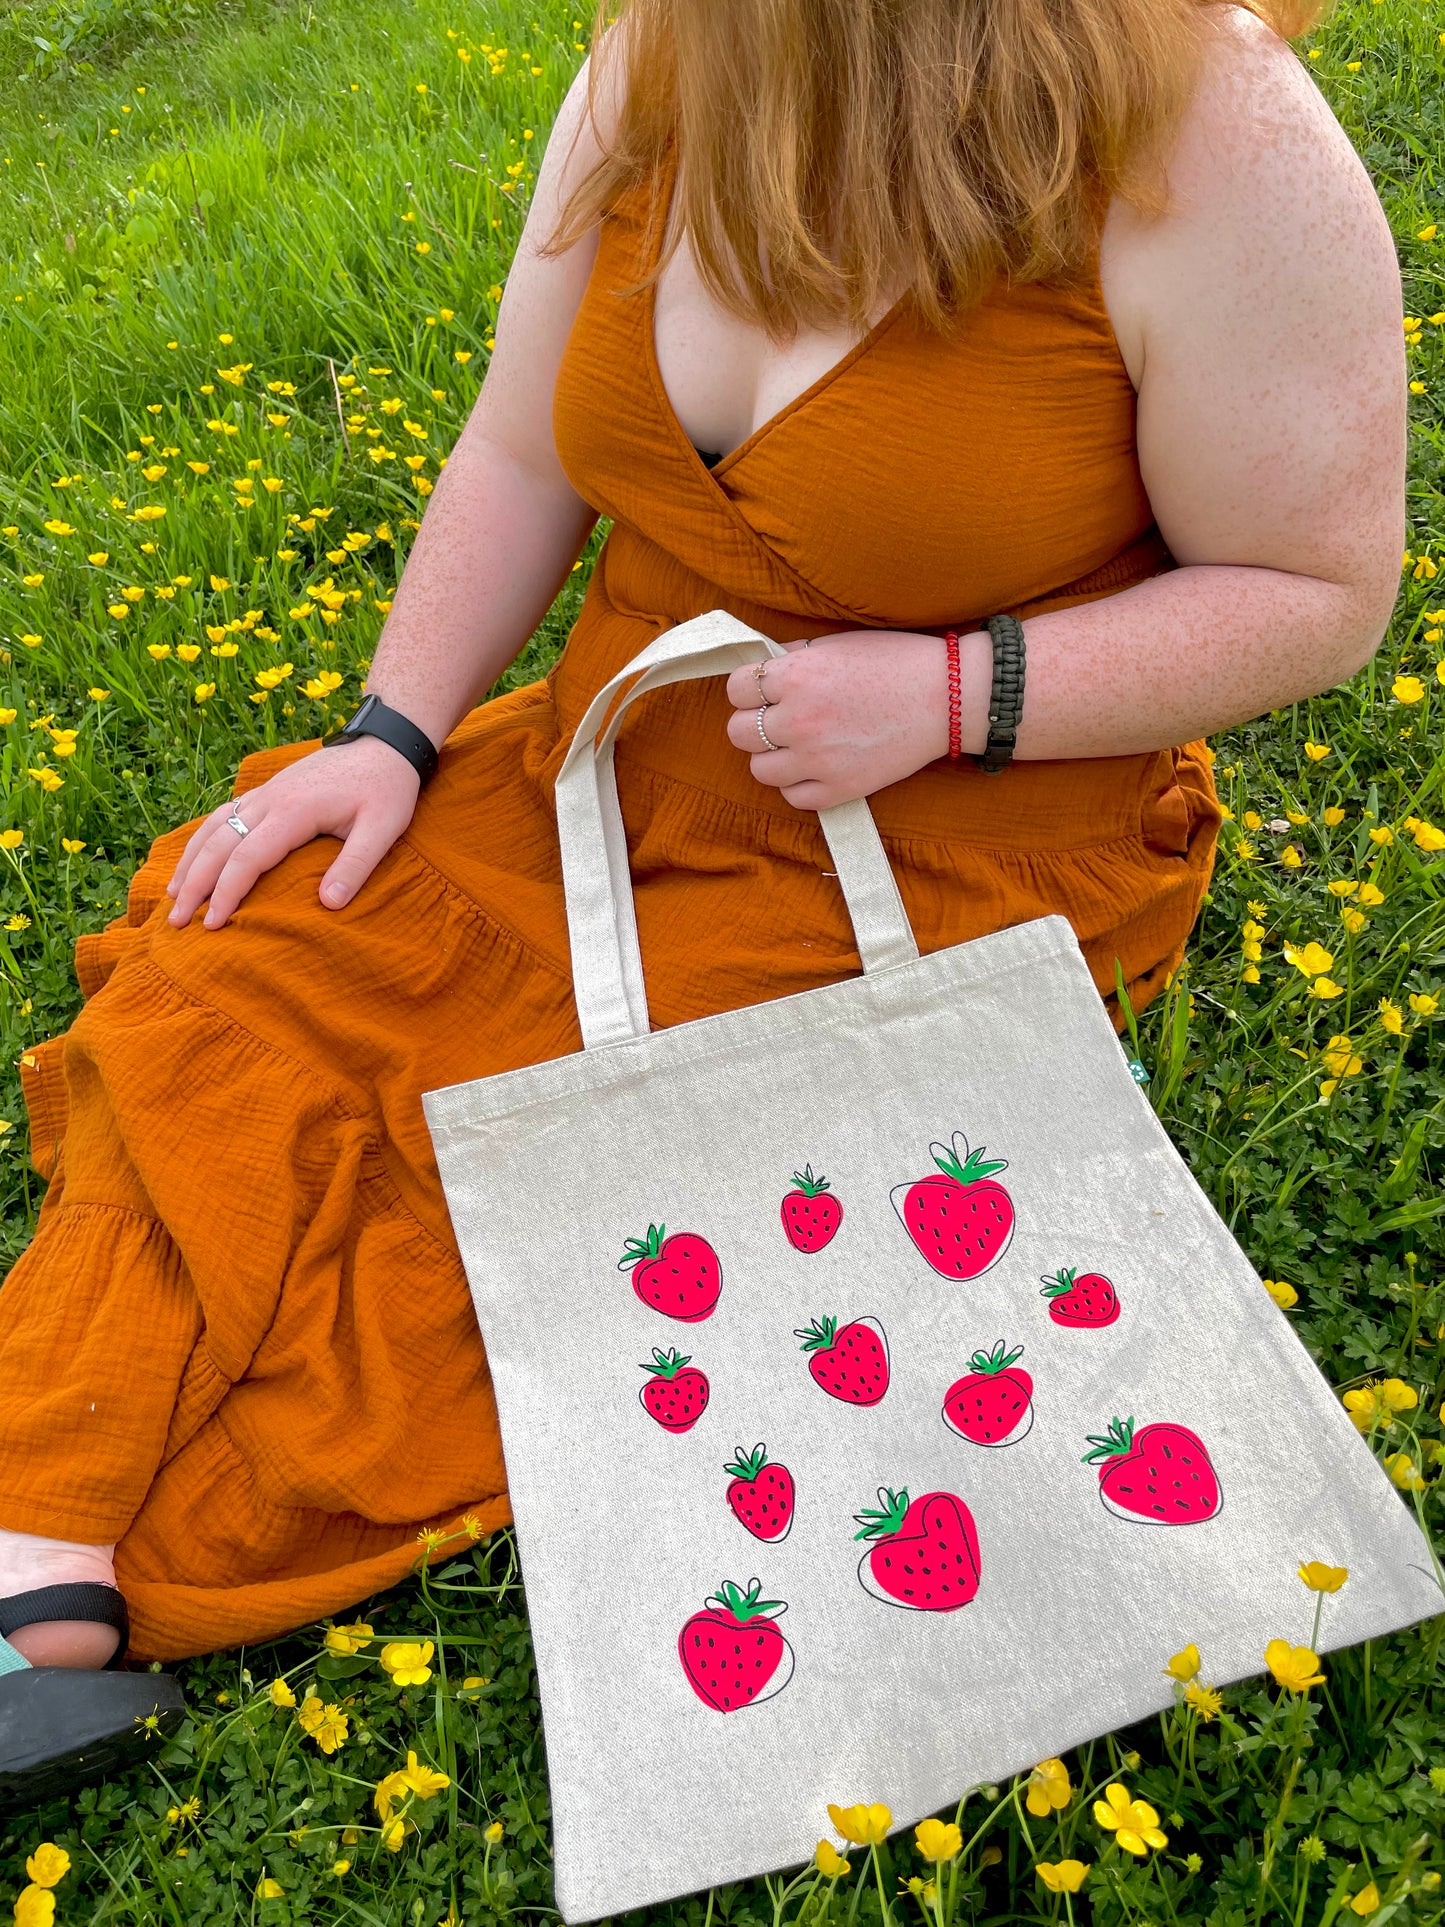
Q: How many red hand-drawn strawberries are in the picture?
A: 11